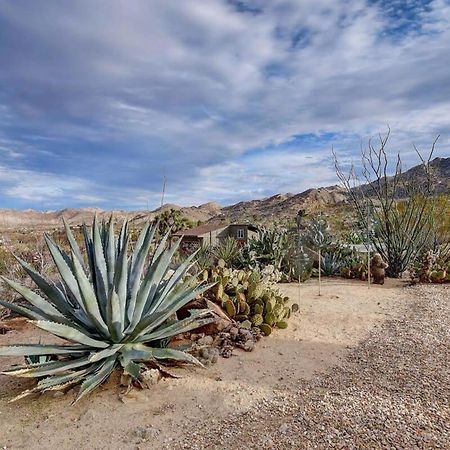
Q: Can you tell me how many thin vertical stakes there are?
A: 3